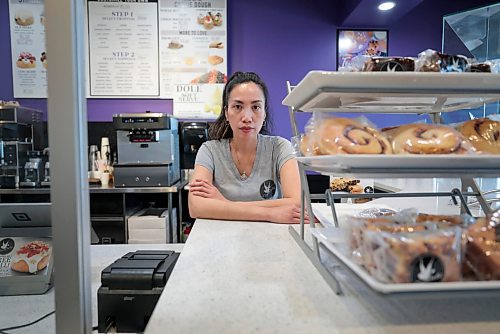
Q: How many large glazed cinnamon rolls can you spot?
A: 3